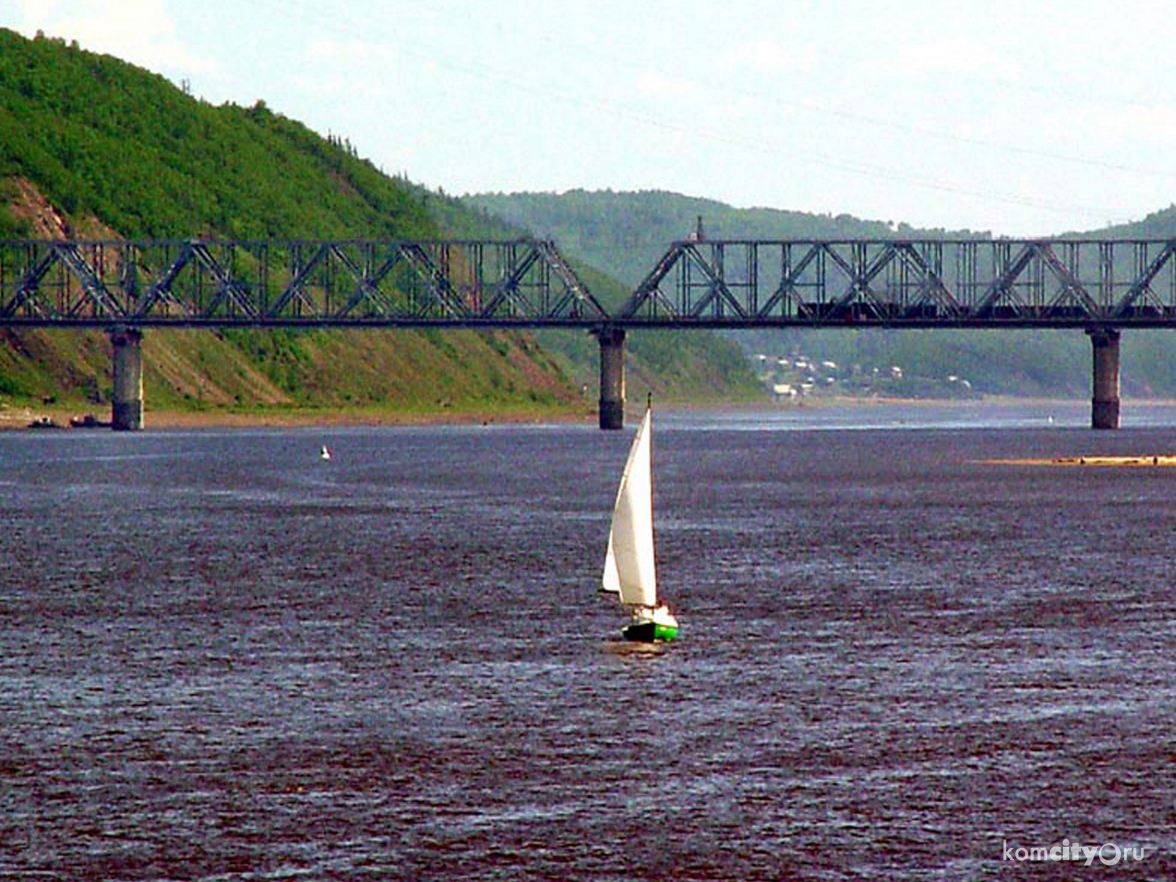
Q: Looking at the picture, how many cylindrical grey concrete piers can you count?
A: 3